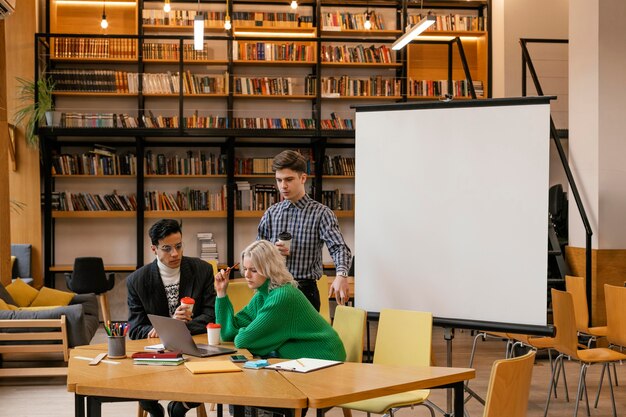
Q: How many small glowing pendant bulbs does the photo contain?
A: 5